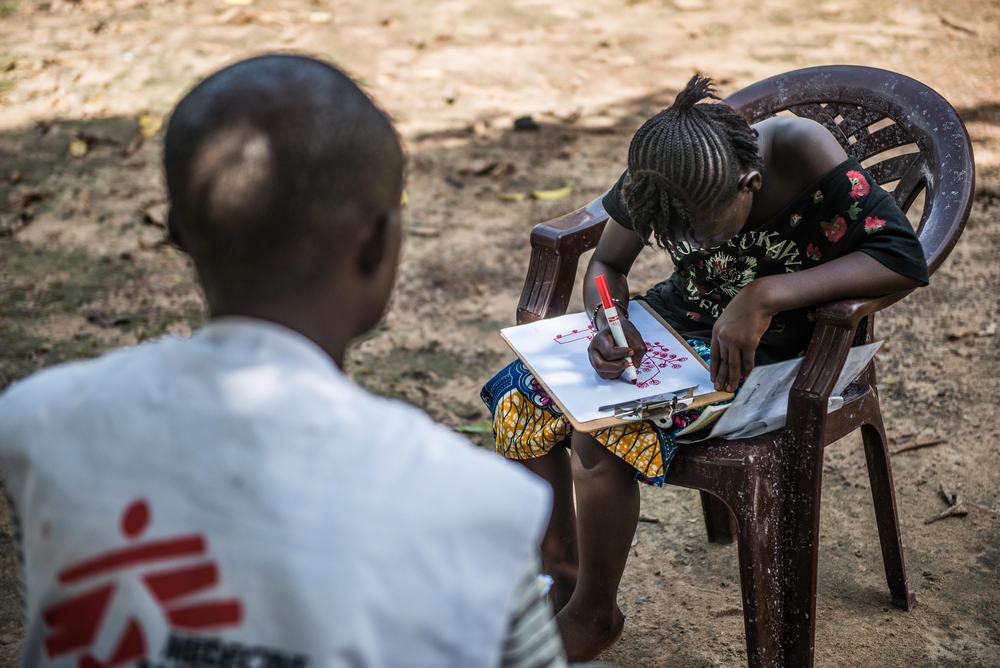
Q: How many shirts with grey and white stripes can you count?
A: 1